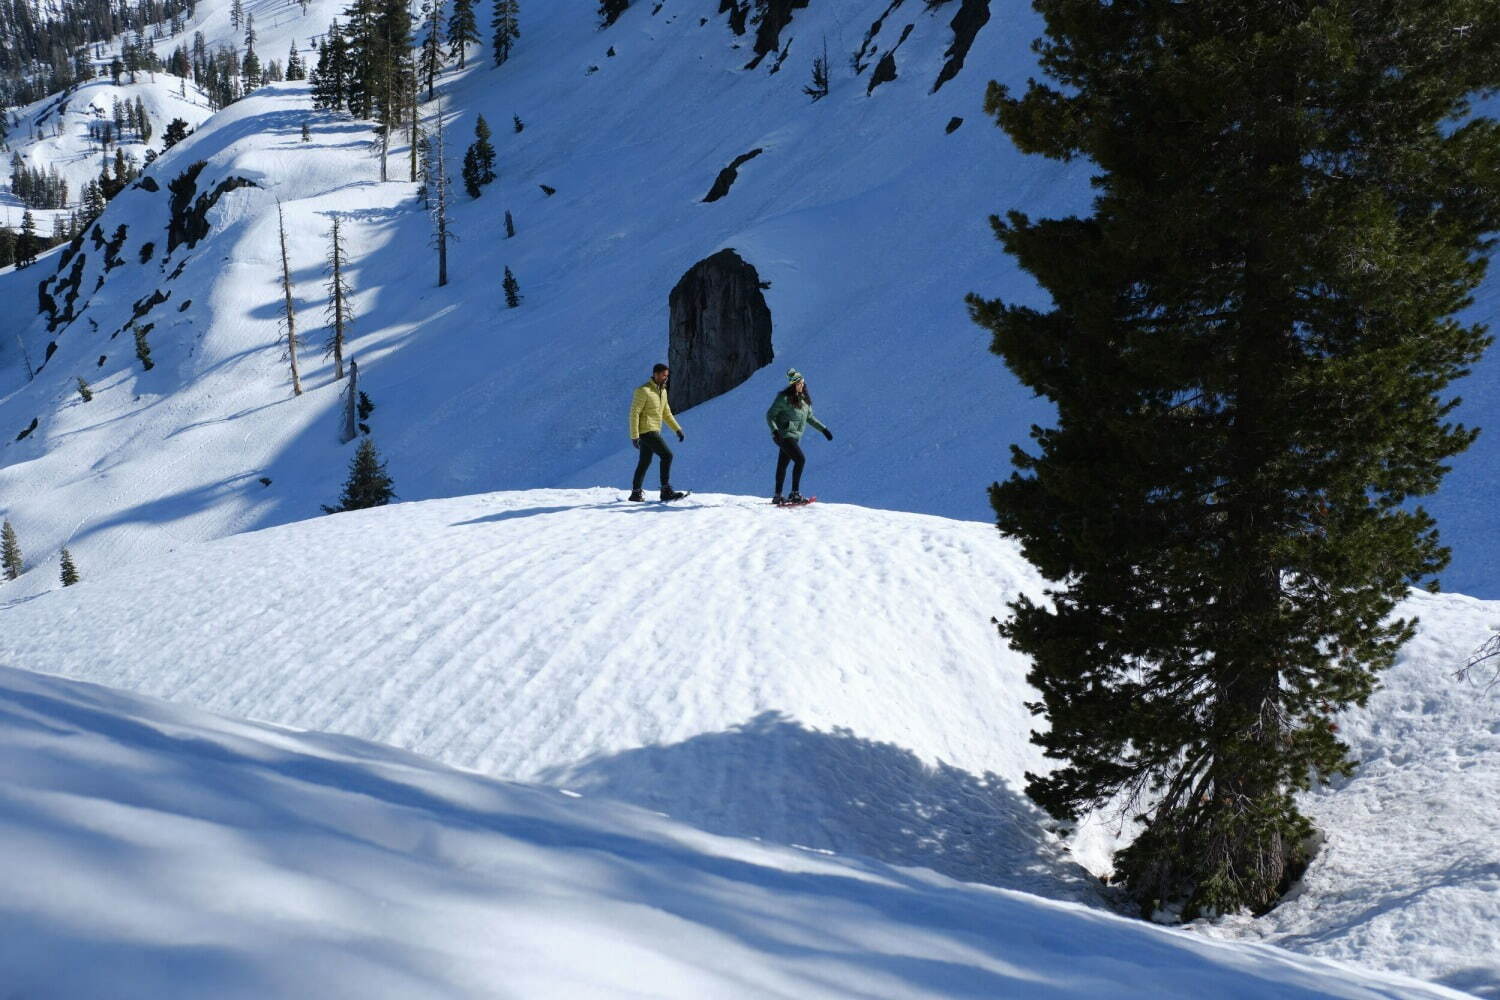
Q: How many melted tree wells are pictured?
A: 1